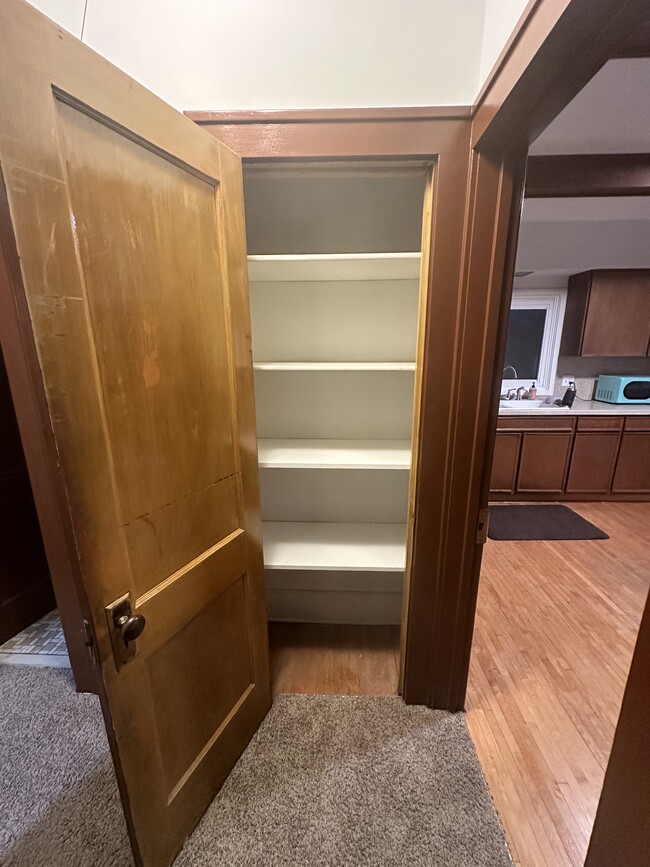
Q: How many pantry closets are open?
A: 1